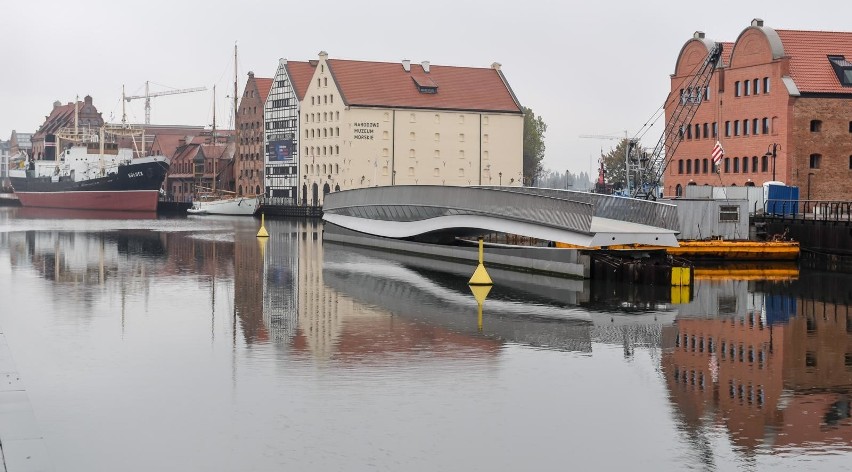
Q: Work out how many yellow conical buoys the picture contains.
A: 2